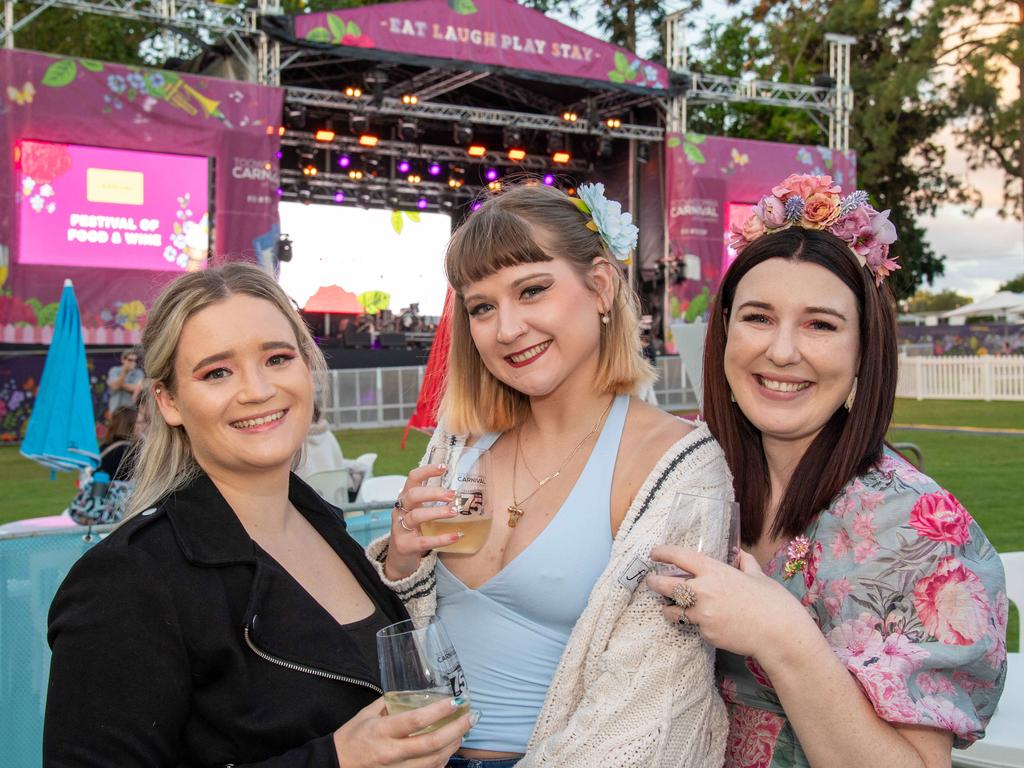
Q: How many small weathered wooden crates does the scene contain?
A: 0